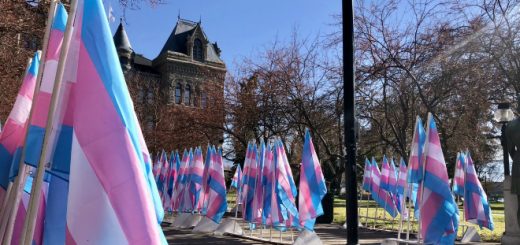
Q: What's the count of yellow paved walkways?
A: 0